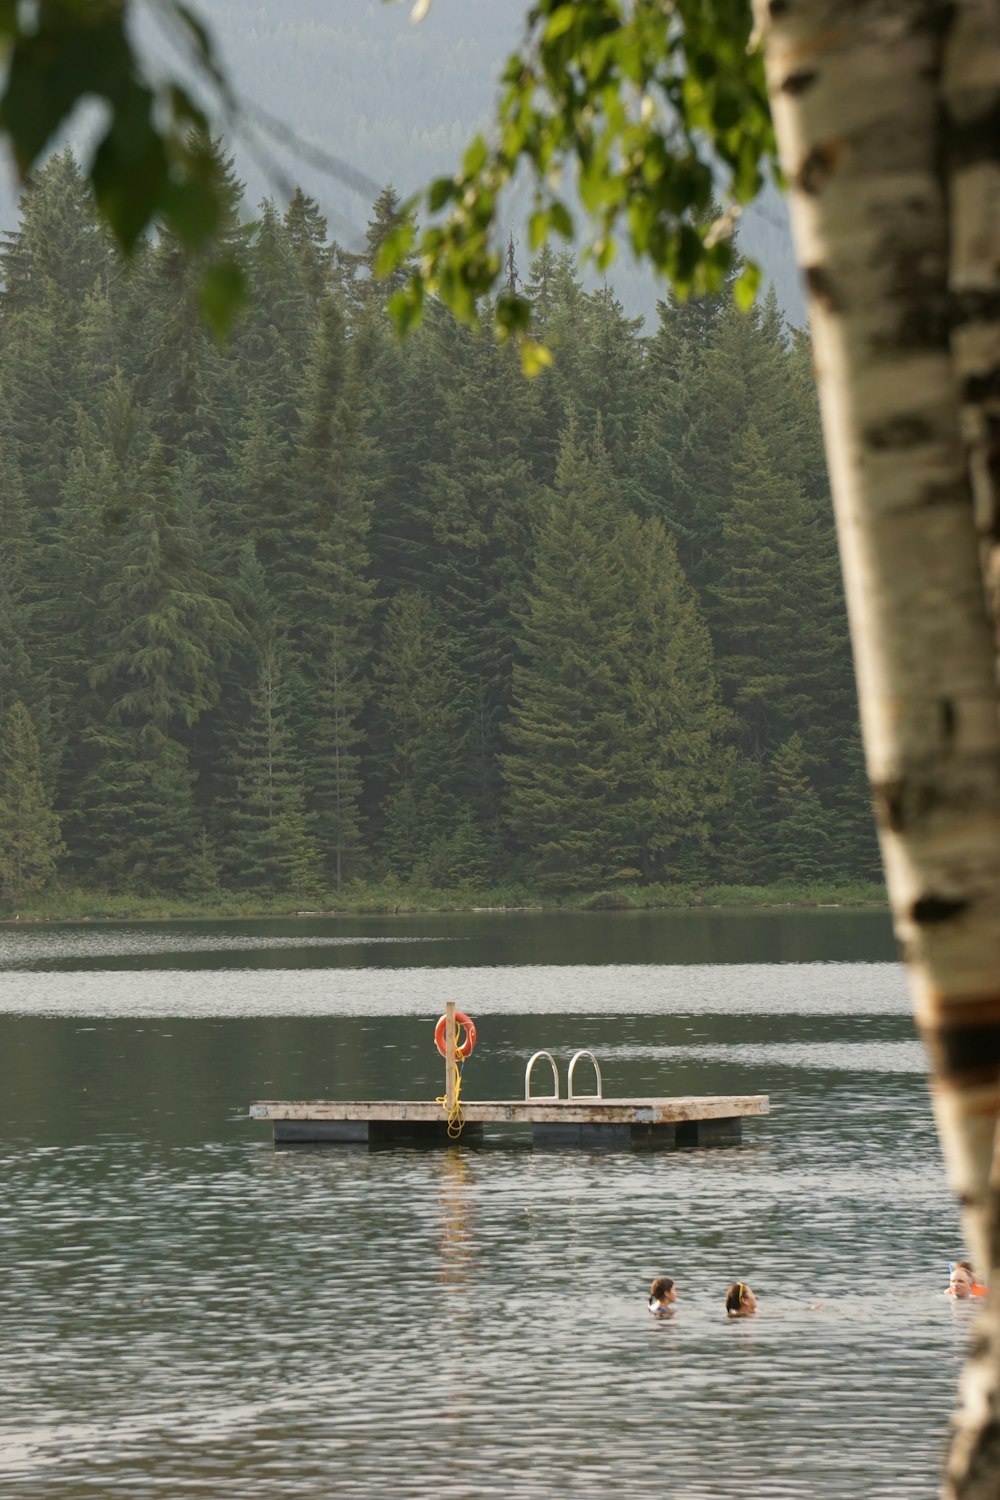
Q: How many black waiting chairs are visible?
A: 0